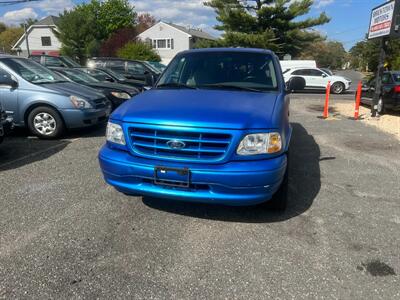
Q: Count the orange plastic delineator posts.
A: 2